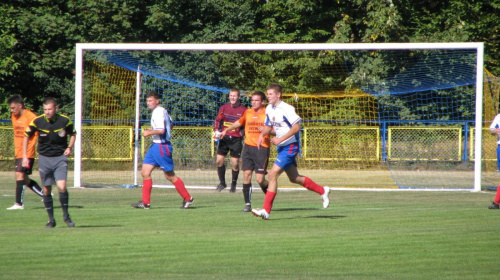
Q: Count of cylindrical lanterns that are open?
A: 0